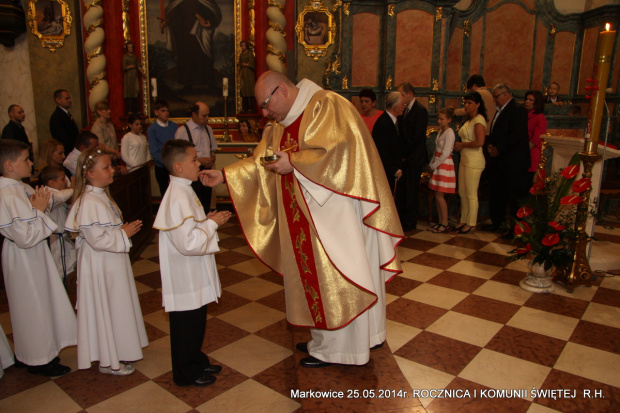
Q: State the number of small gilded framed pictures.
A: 2